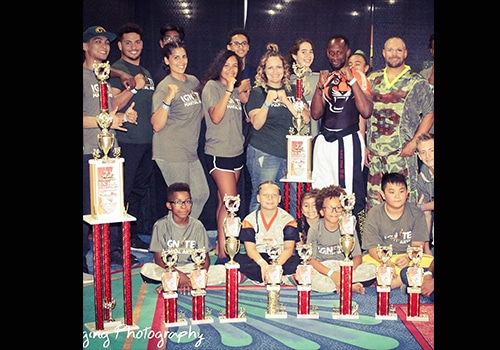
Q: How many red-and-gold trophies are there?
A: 9